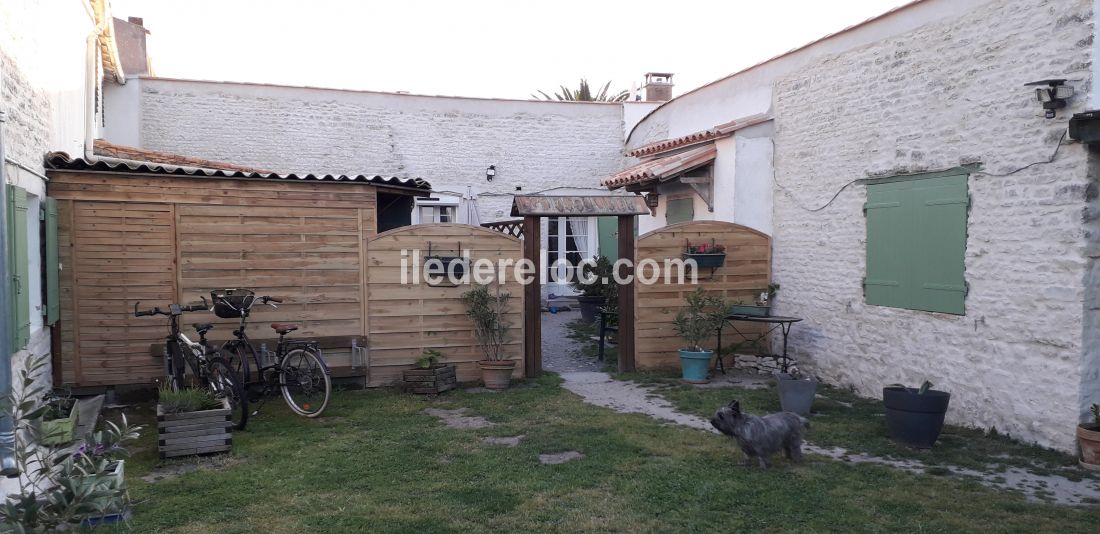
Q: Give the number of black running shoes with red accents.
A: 0